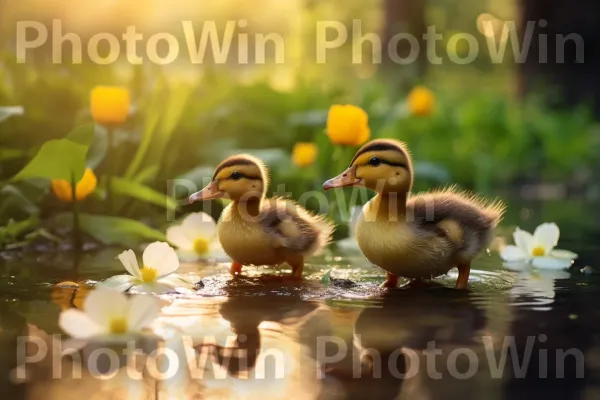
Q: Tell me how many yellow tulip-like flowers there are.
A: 5